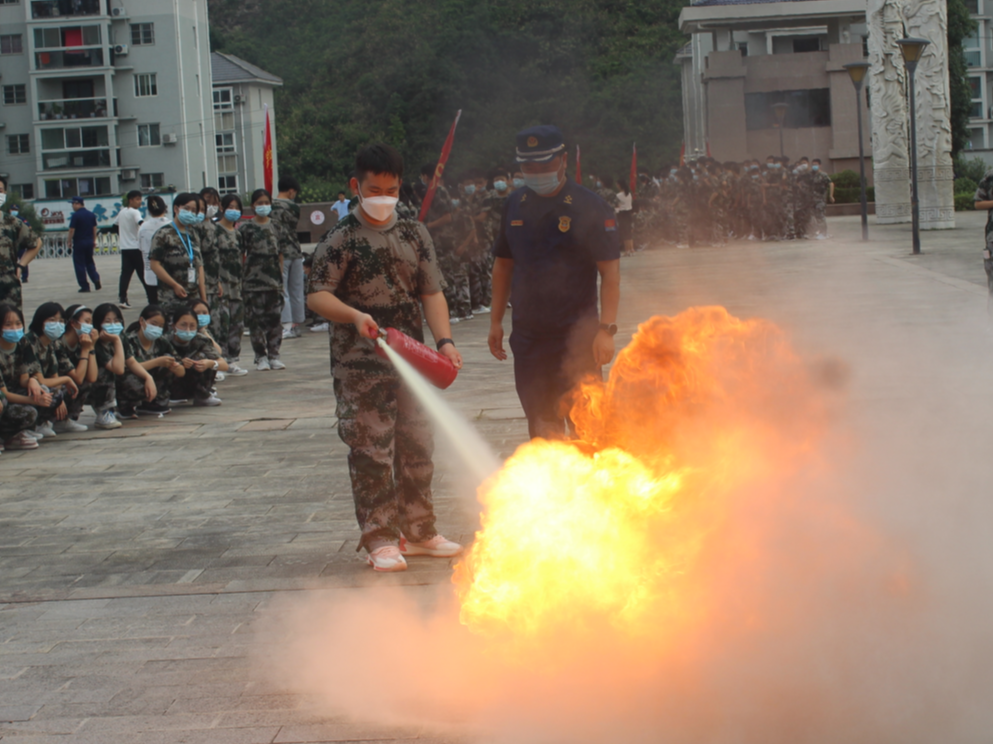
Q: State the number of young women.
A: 12